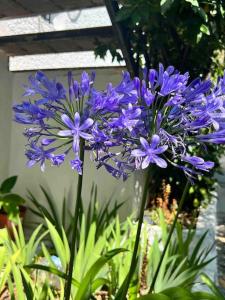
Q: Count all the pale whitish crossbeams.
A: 2